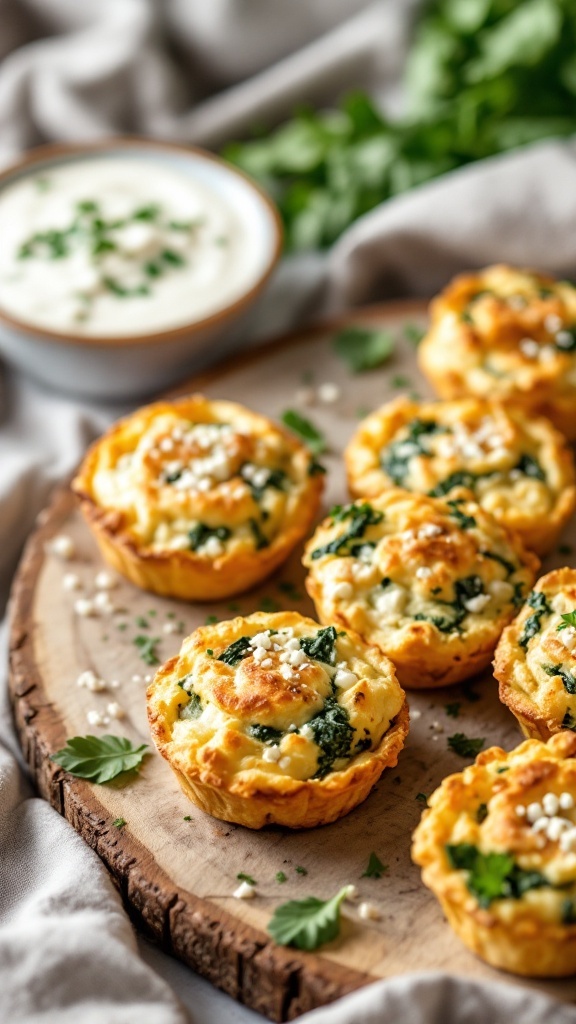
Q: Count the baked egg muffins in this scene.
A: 7